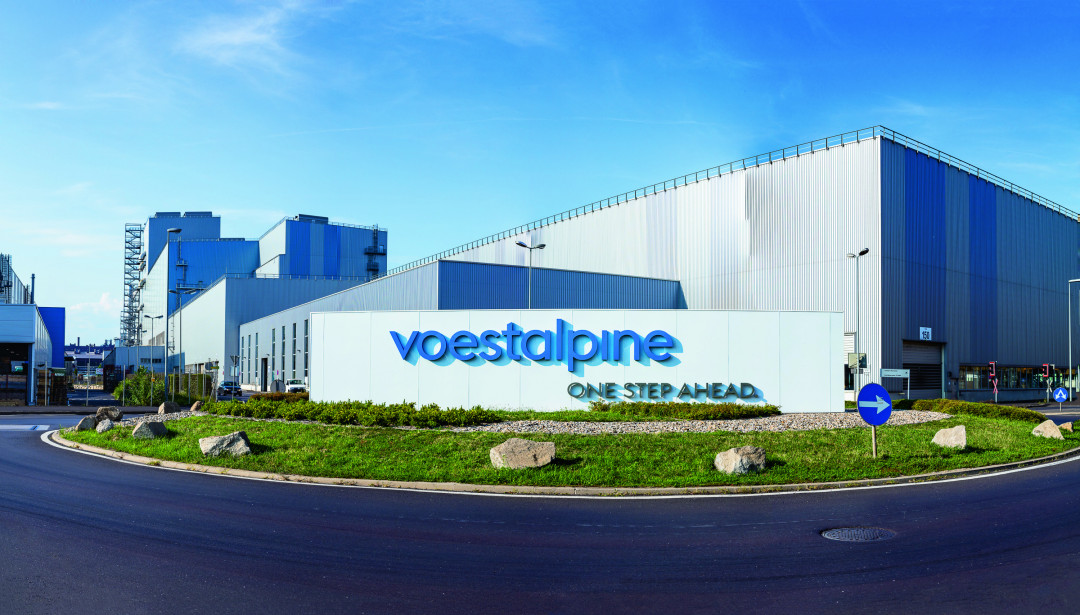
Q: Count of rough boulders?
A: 12